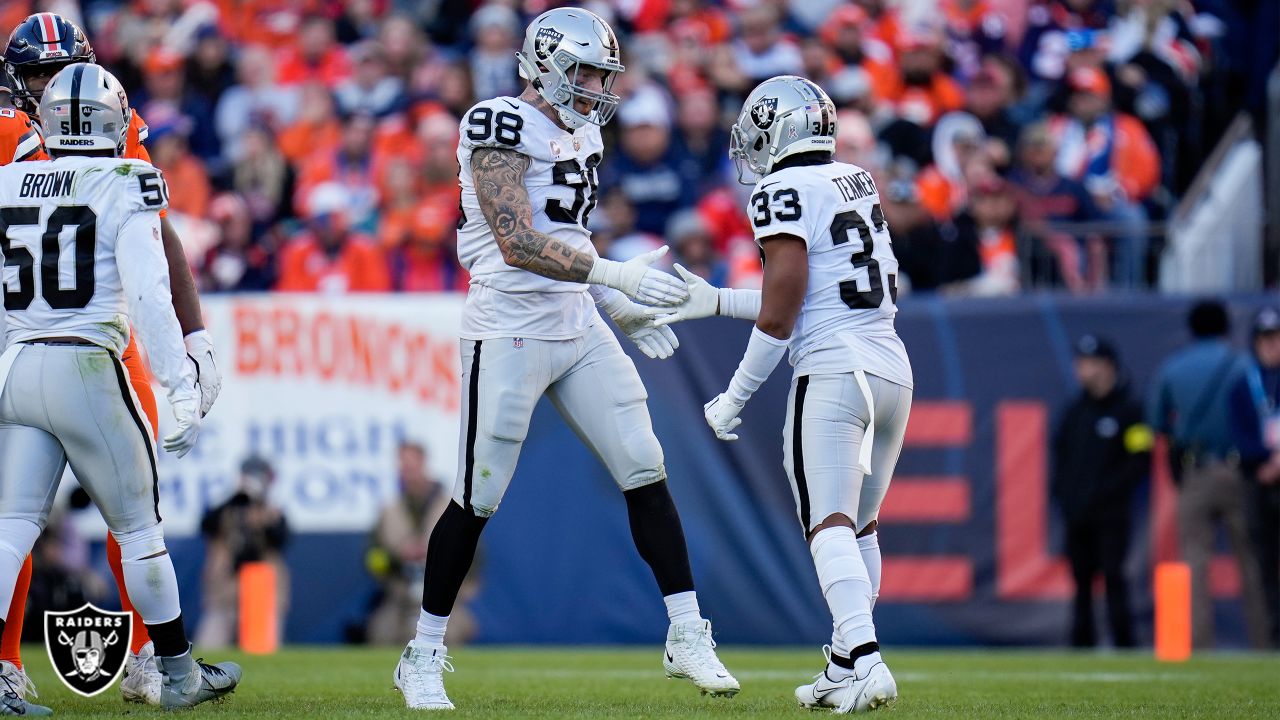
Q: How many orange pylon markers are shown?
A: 2